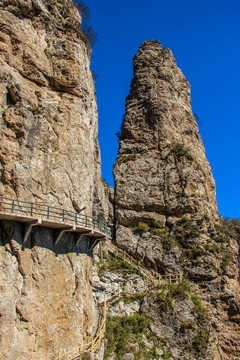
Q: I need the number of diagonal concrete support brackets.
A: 4